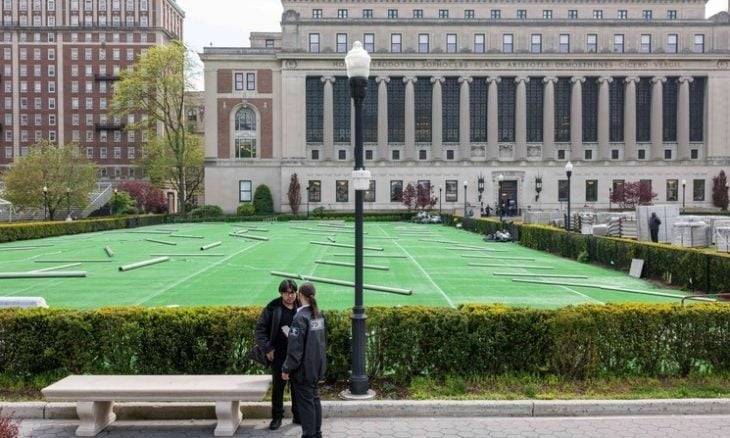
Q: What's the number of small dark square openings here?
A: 12